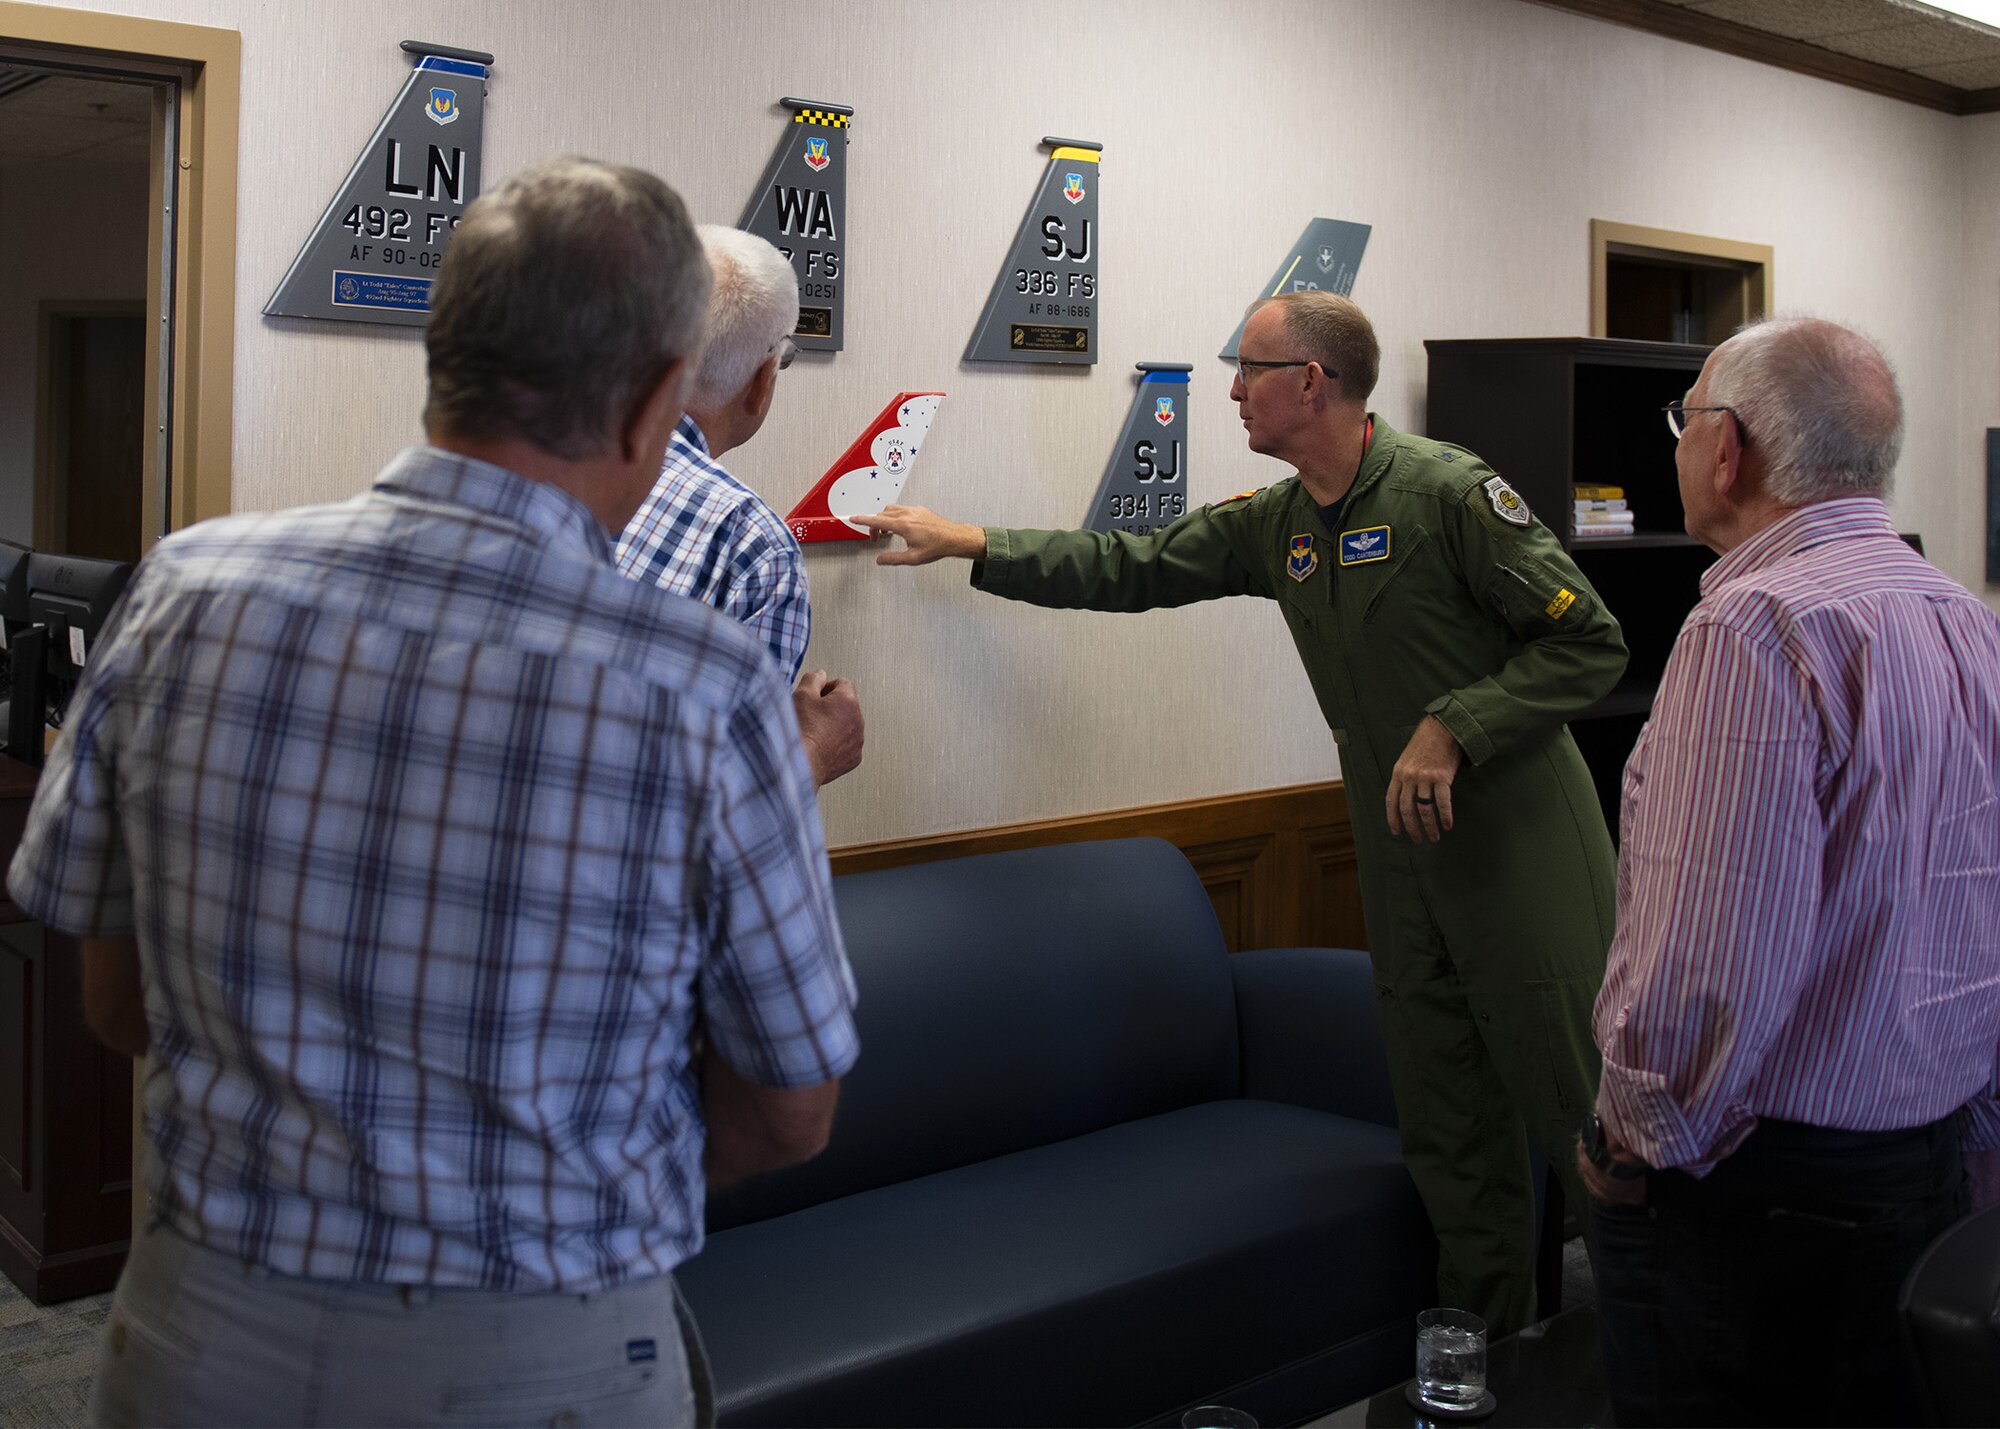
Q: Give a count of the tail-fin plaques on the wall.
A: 6